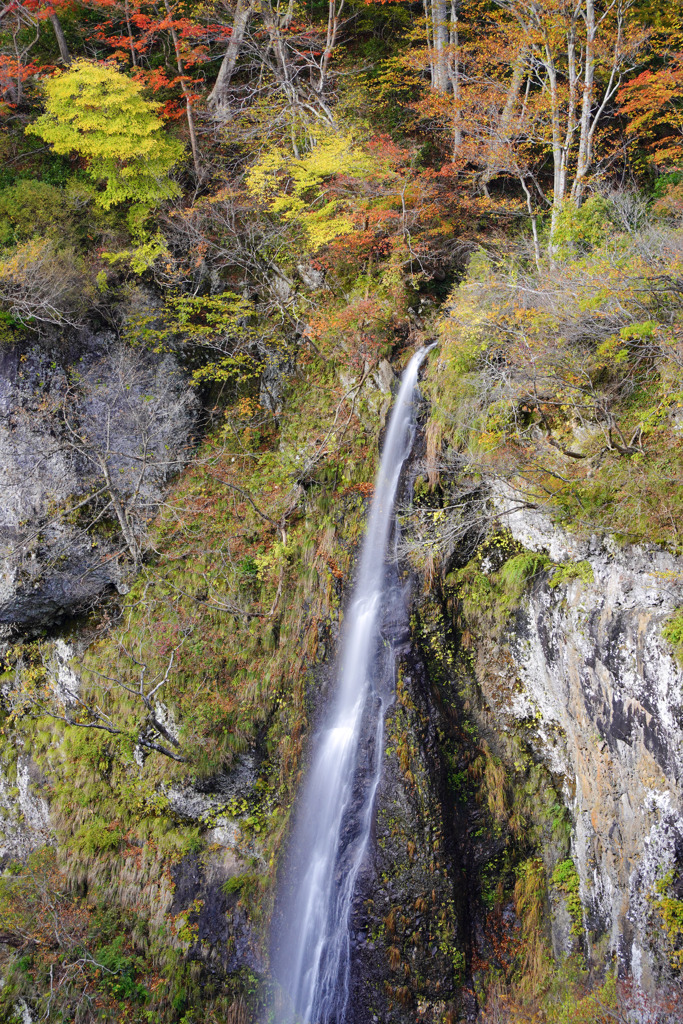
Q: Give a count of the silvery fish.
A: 0